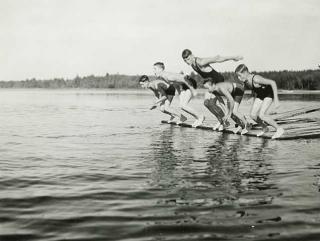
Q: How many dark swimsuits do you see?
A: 5